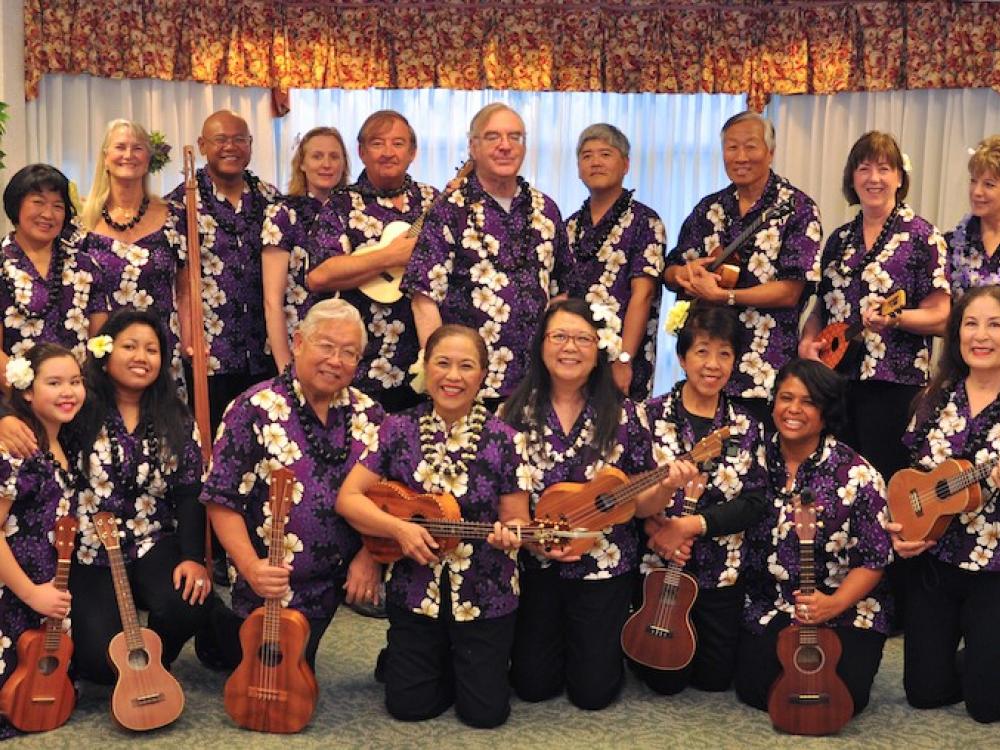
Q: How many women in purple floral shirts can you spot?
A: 12